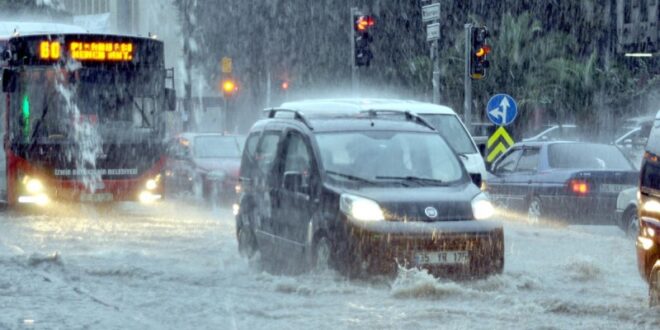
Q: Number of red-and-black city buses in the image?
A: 1